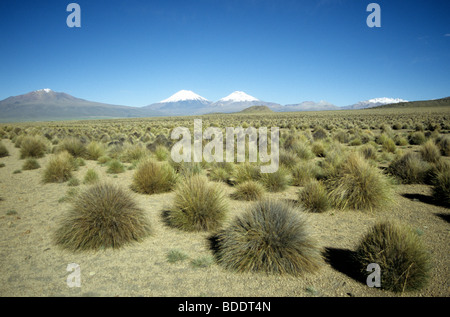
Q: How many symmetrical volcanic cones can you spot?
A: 2